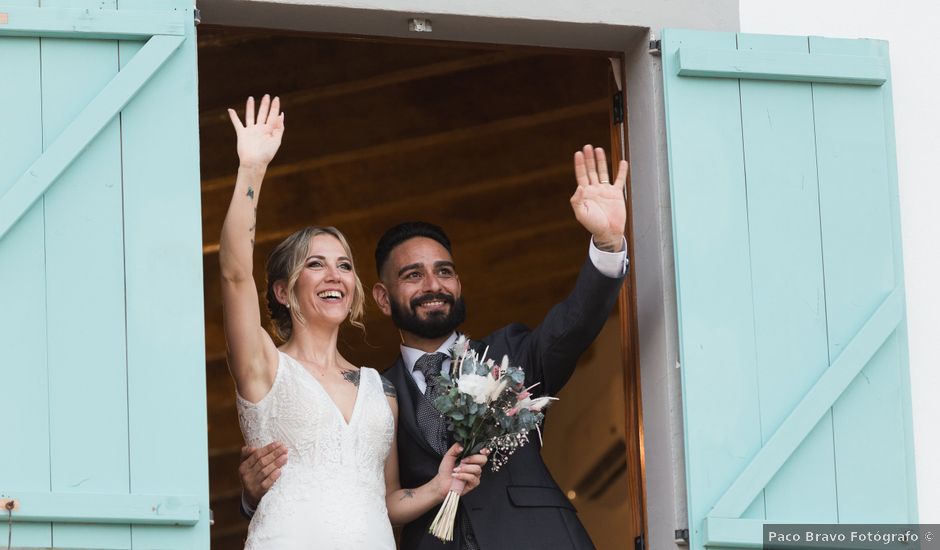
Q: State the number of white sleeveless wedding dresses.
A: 1